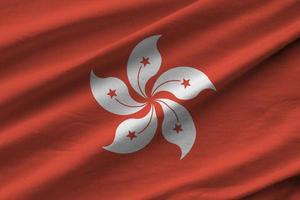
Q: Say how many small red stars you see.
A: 5